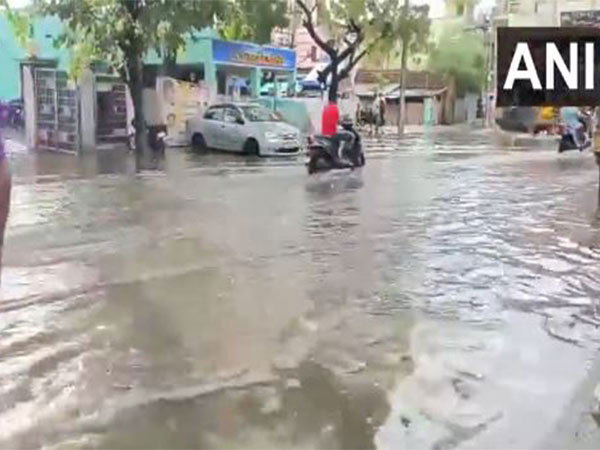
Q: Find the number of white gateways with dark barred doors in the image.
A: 2